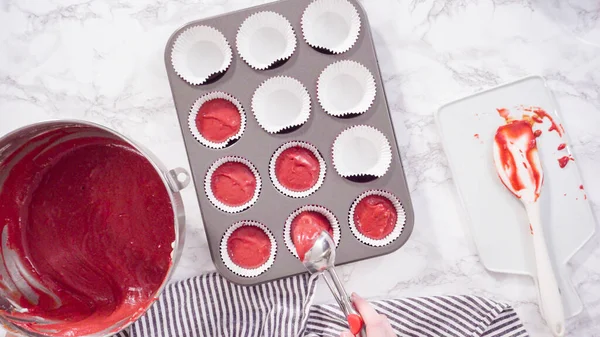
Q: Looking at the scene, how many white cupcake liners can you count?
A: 12